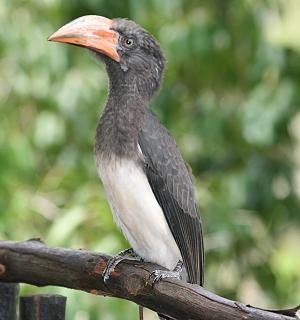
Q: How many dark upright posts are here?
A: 2